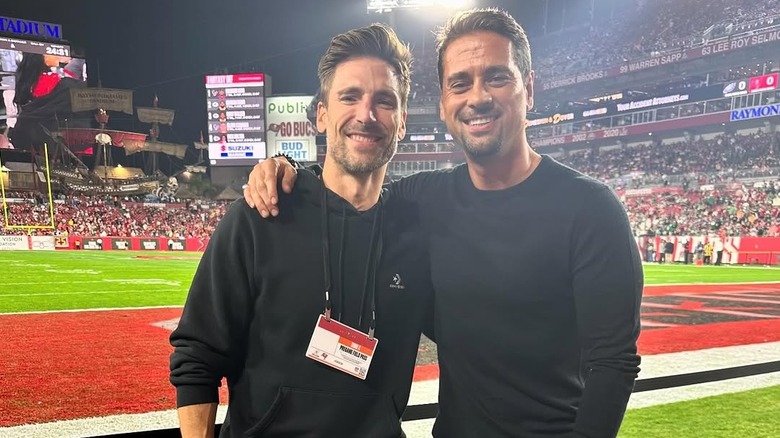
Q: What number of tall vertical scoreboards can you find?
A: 1